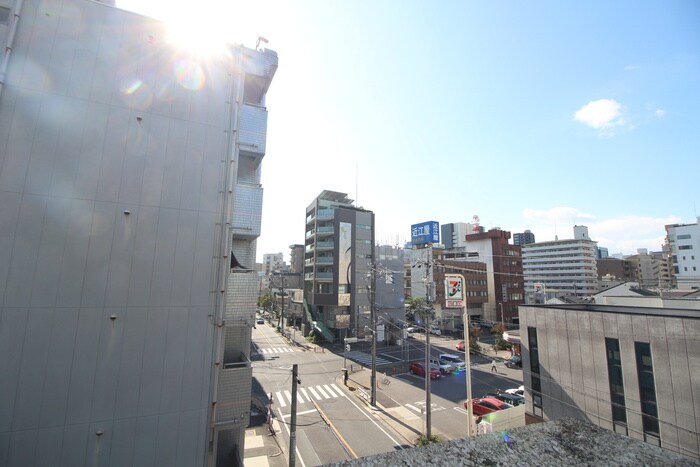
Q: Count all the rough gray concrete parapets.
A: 1